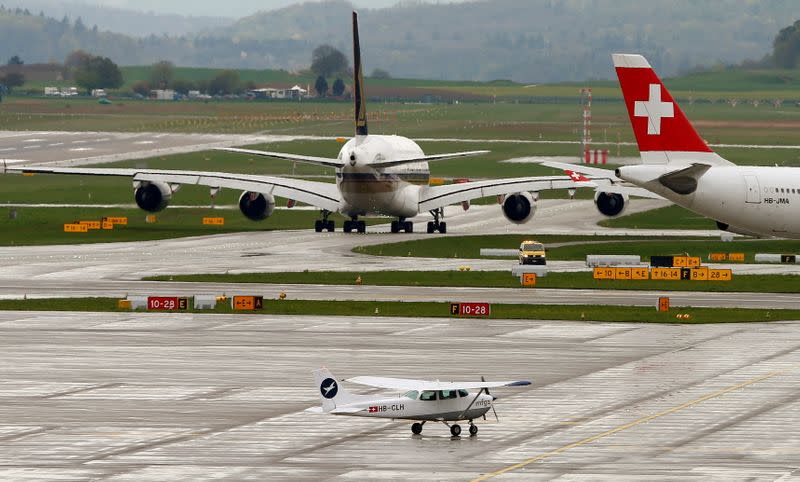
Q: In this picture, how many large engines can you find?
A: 4